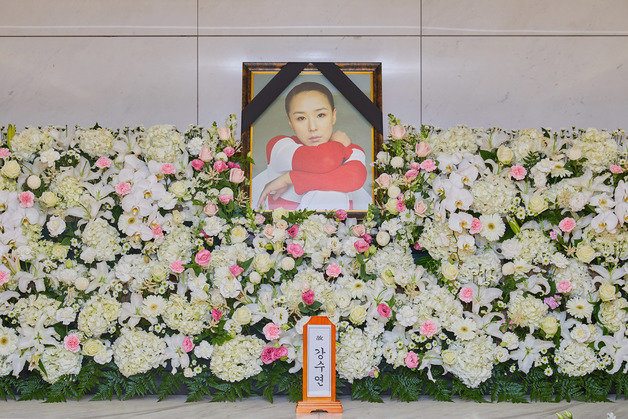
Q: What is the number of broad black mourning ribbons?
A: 2